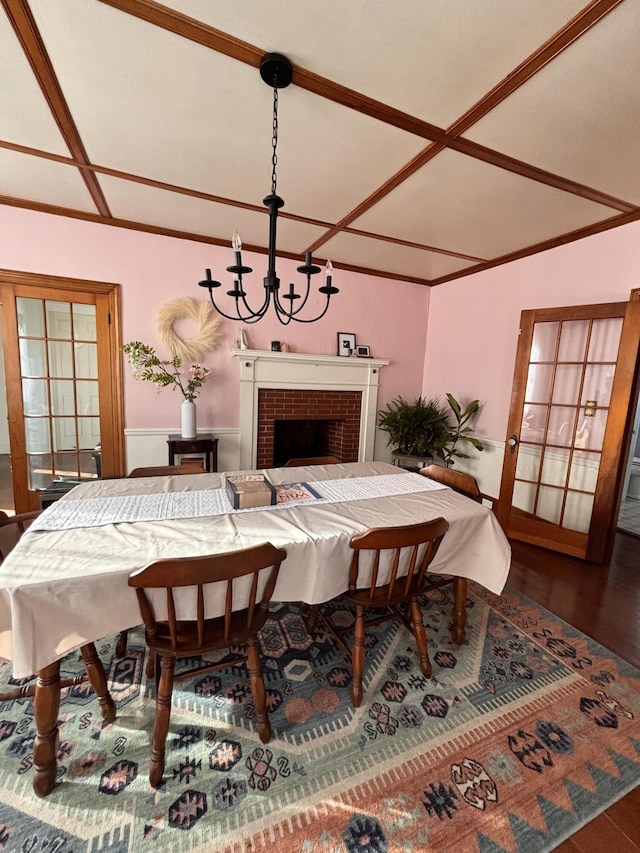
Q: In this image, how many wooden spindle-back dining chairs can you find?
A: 6